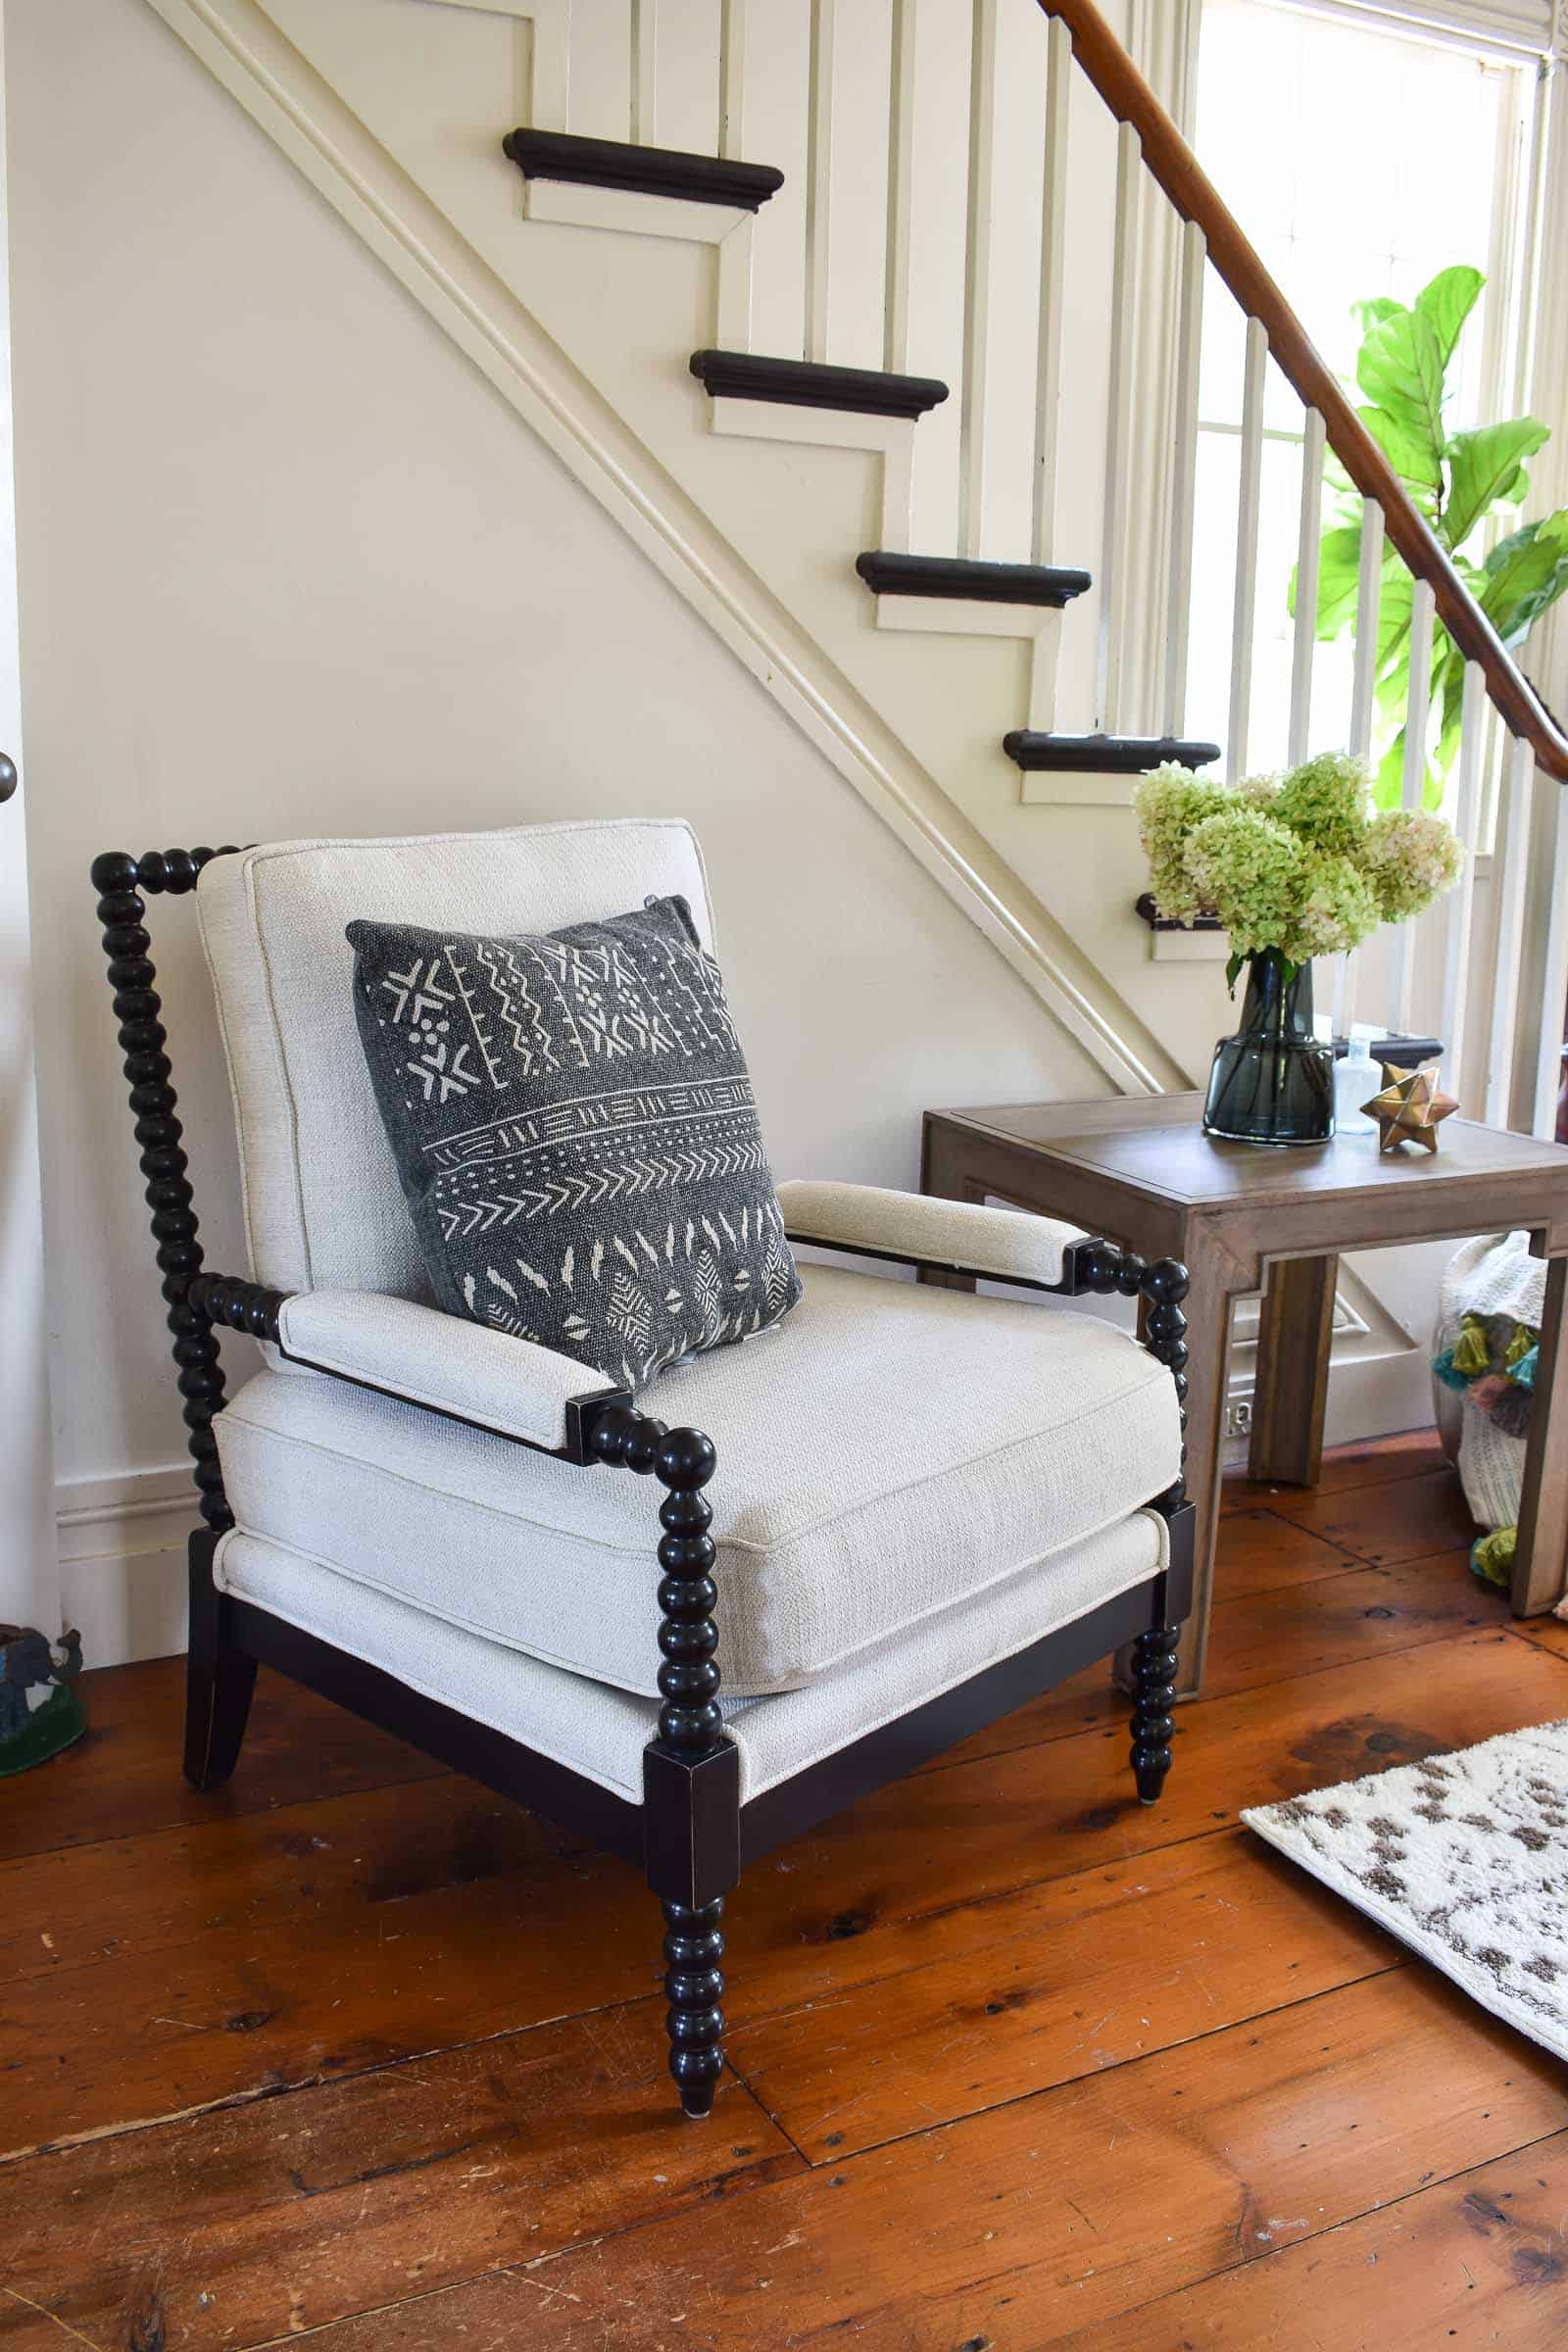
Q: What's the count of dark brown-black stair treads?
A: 6